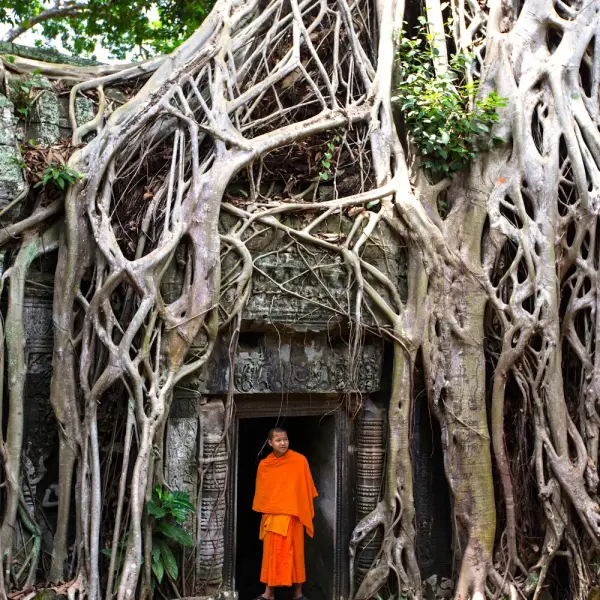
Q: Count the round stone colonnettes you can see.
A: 2